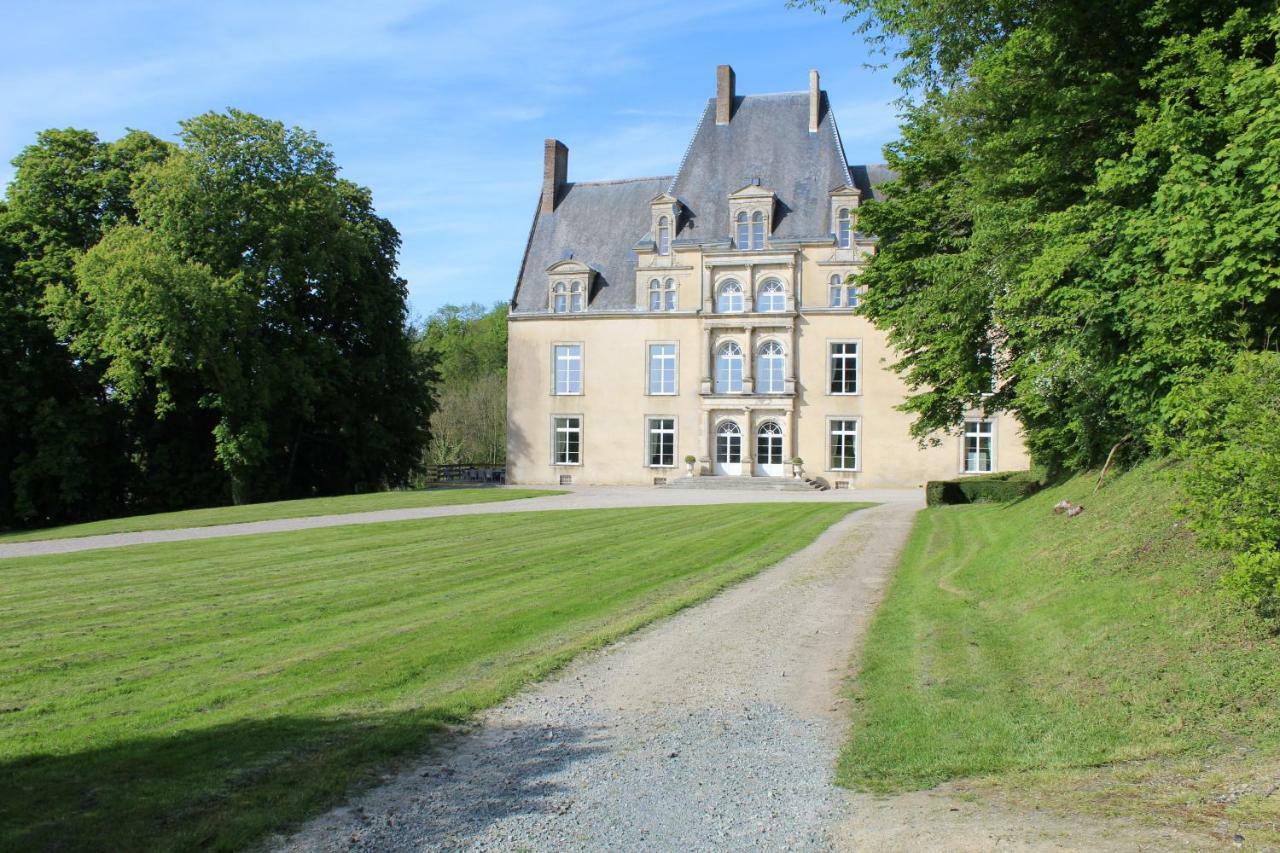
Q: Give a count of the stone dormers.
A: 4